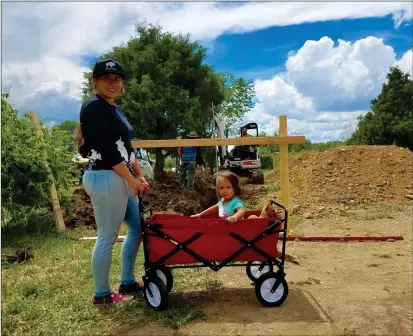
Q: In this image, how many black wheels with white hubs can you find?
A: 4